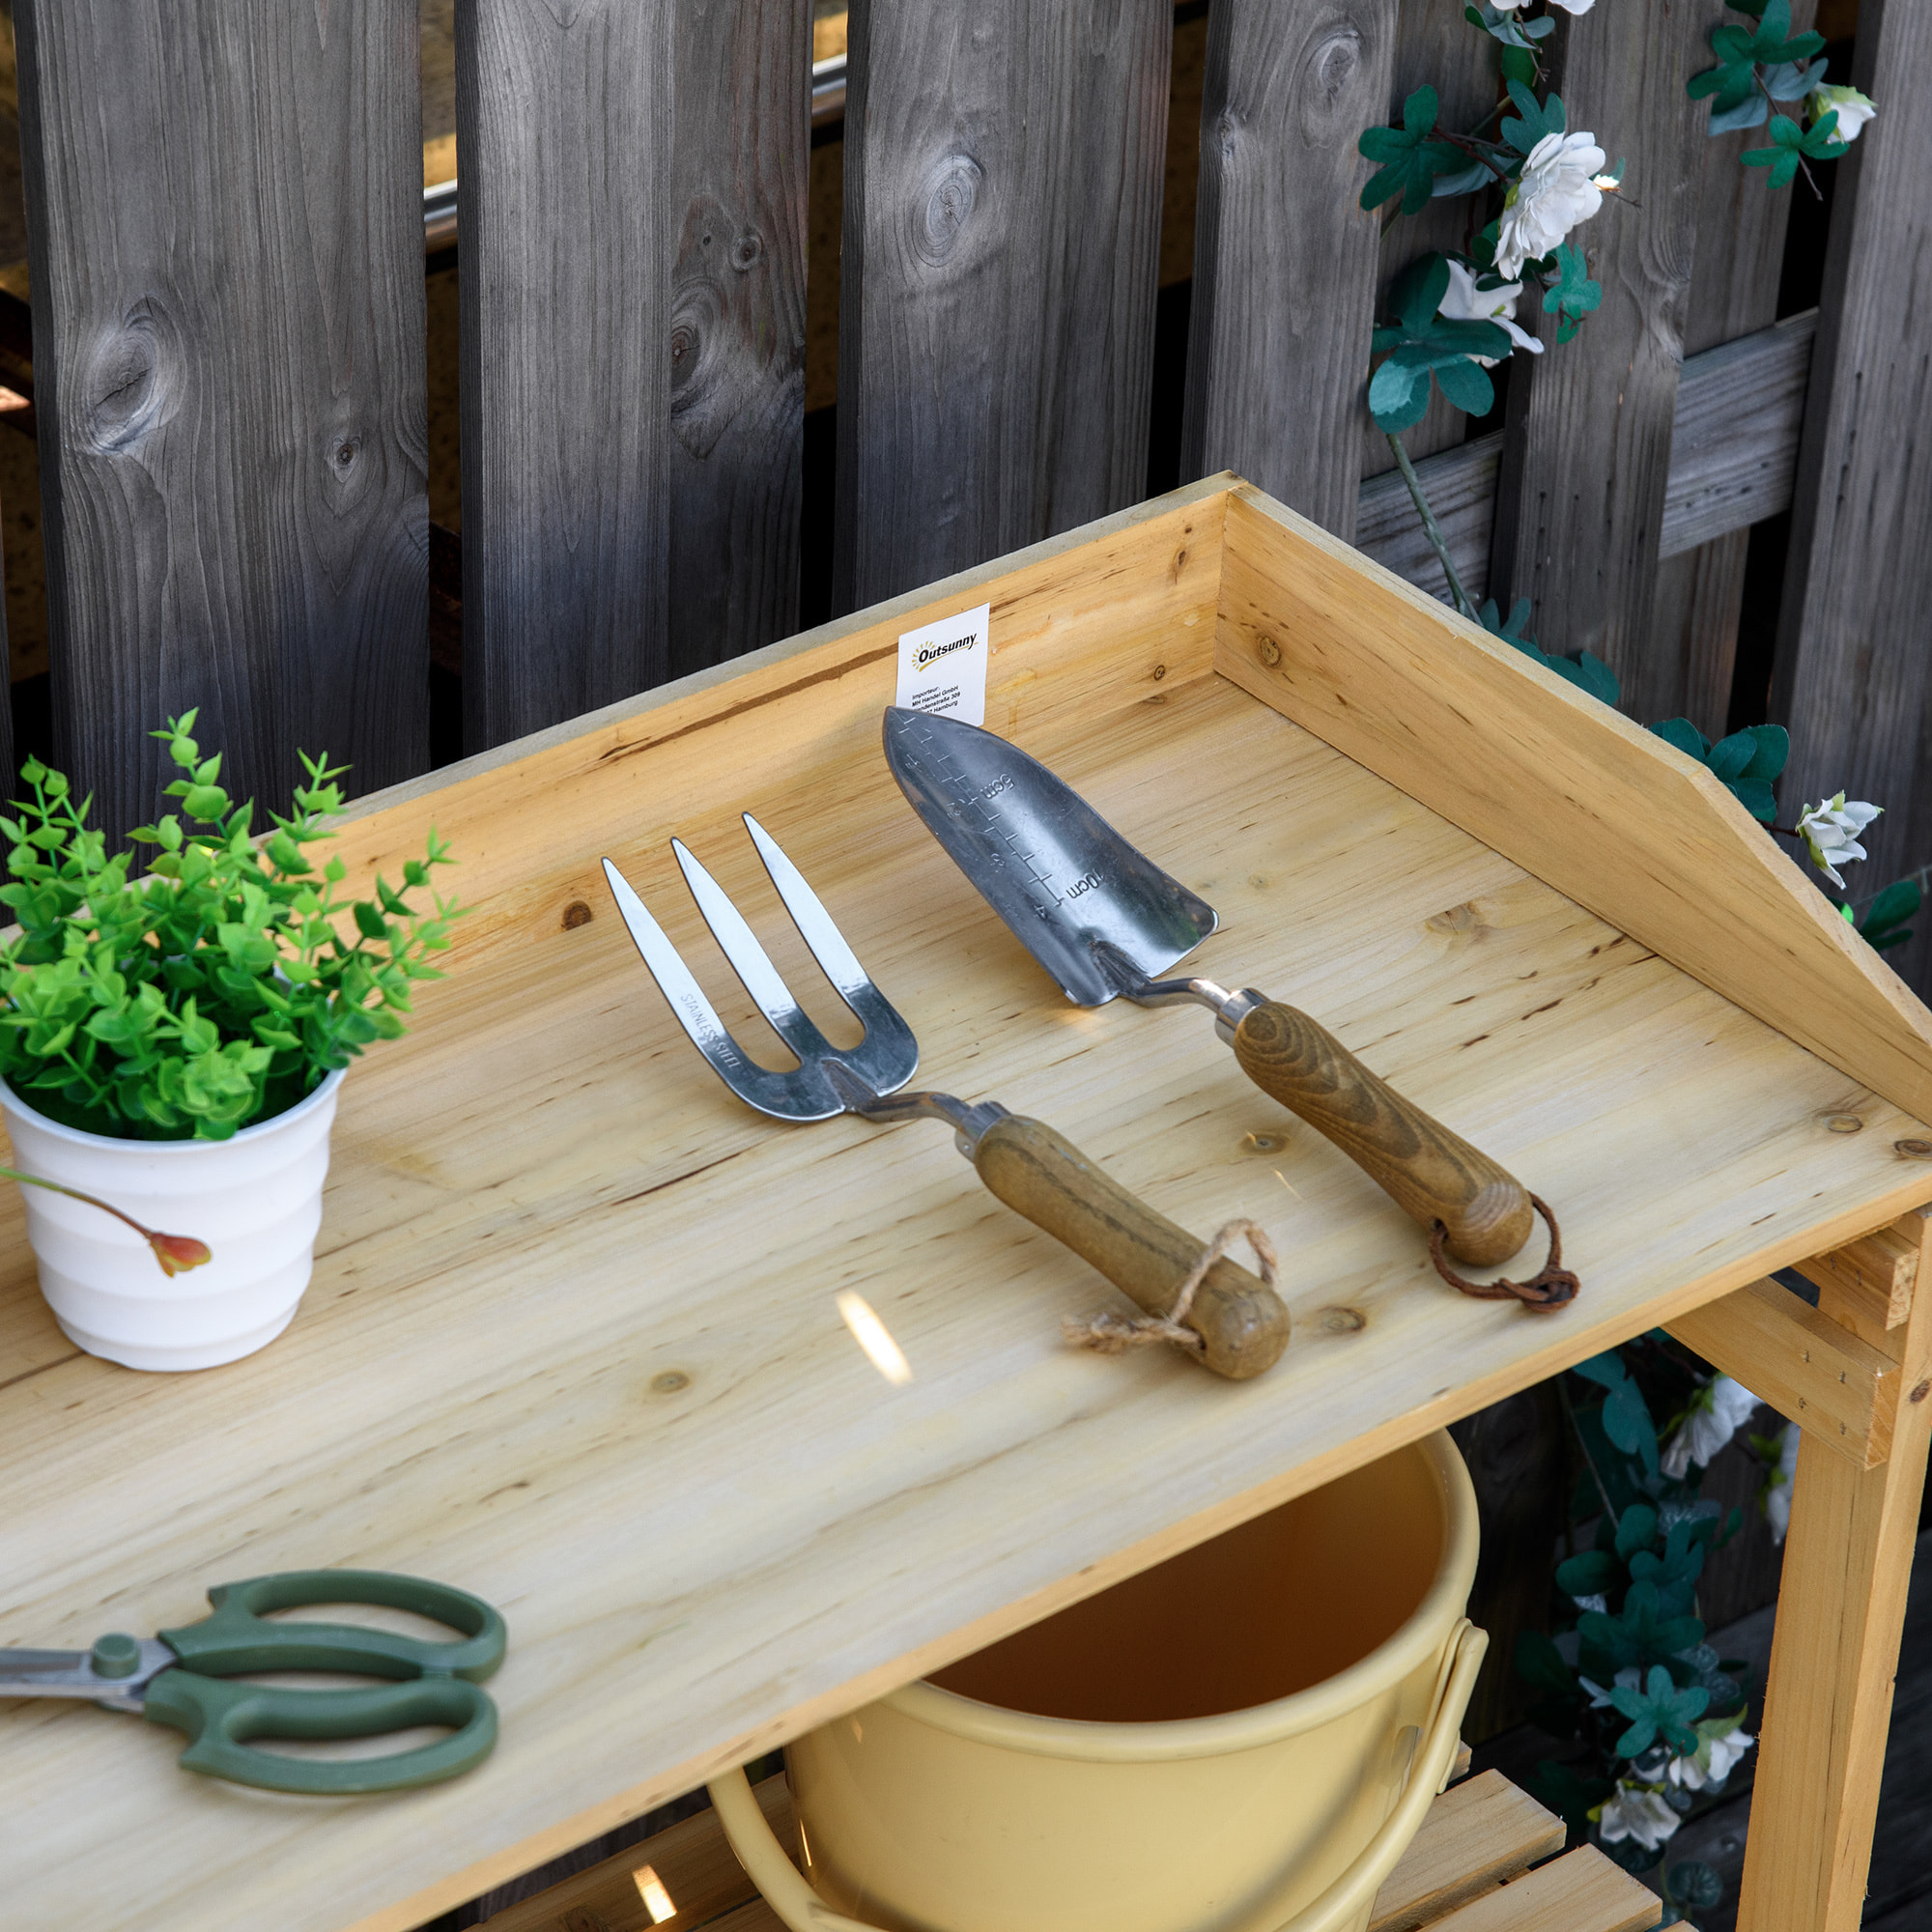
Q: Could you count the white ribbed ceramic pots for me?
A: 1